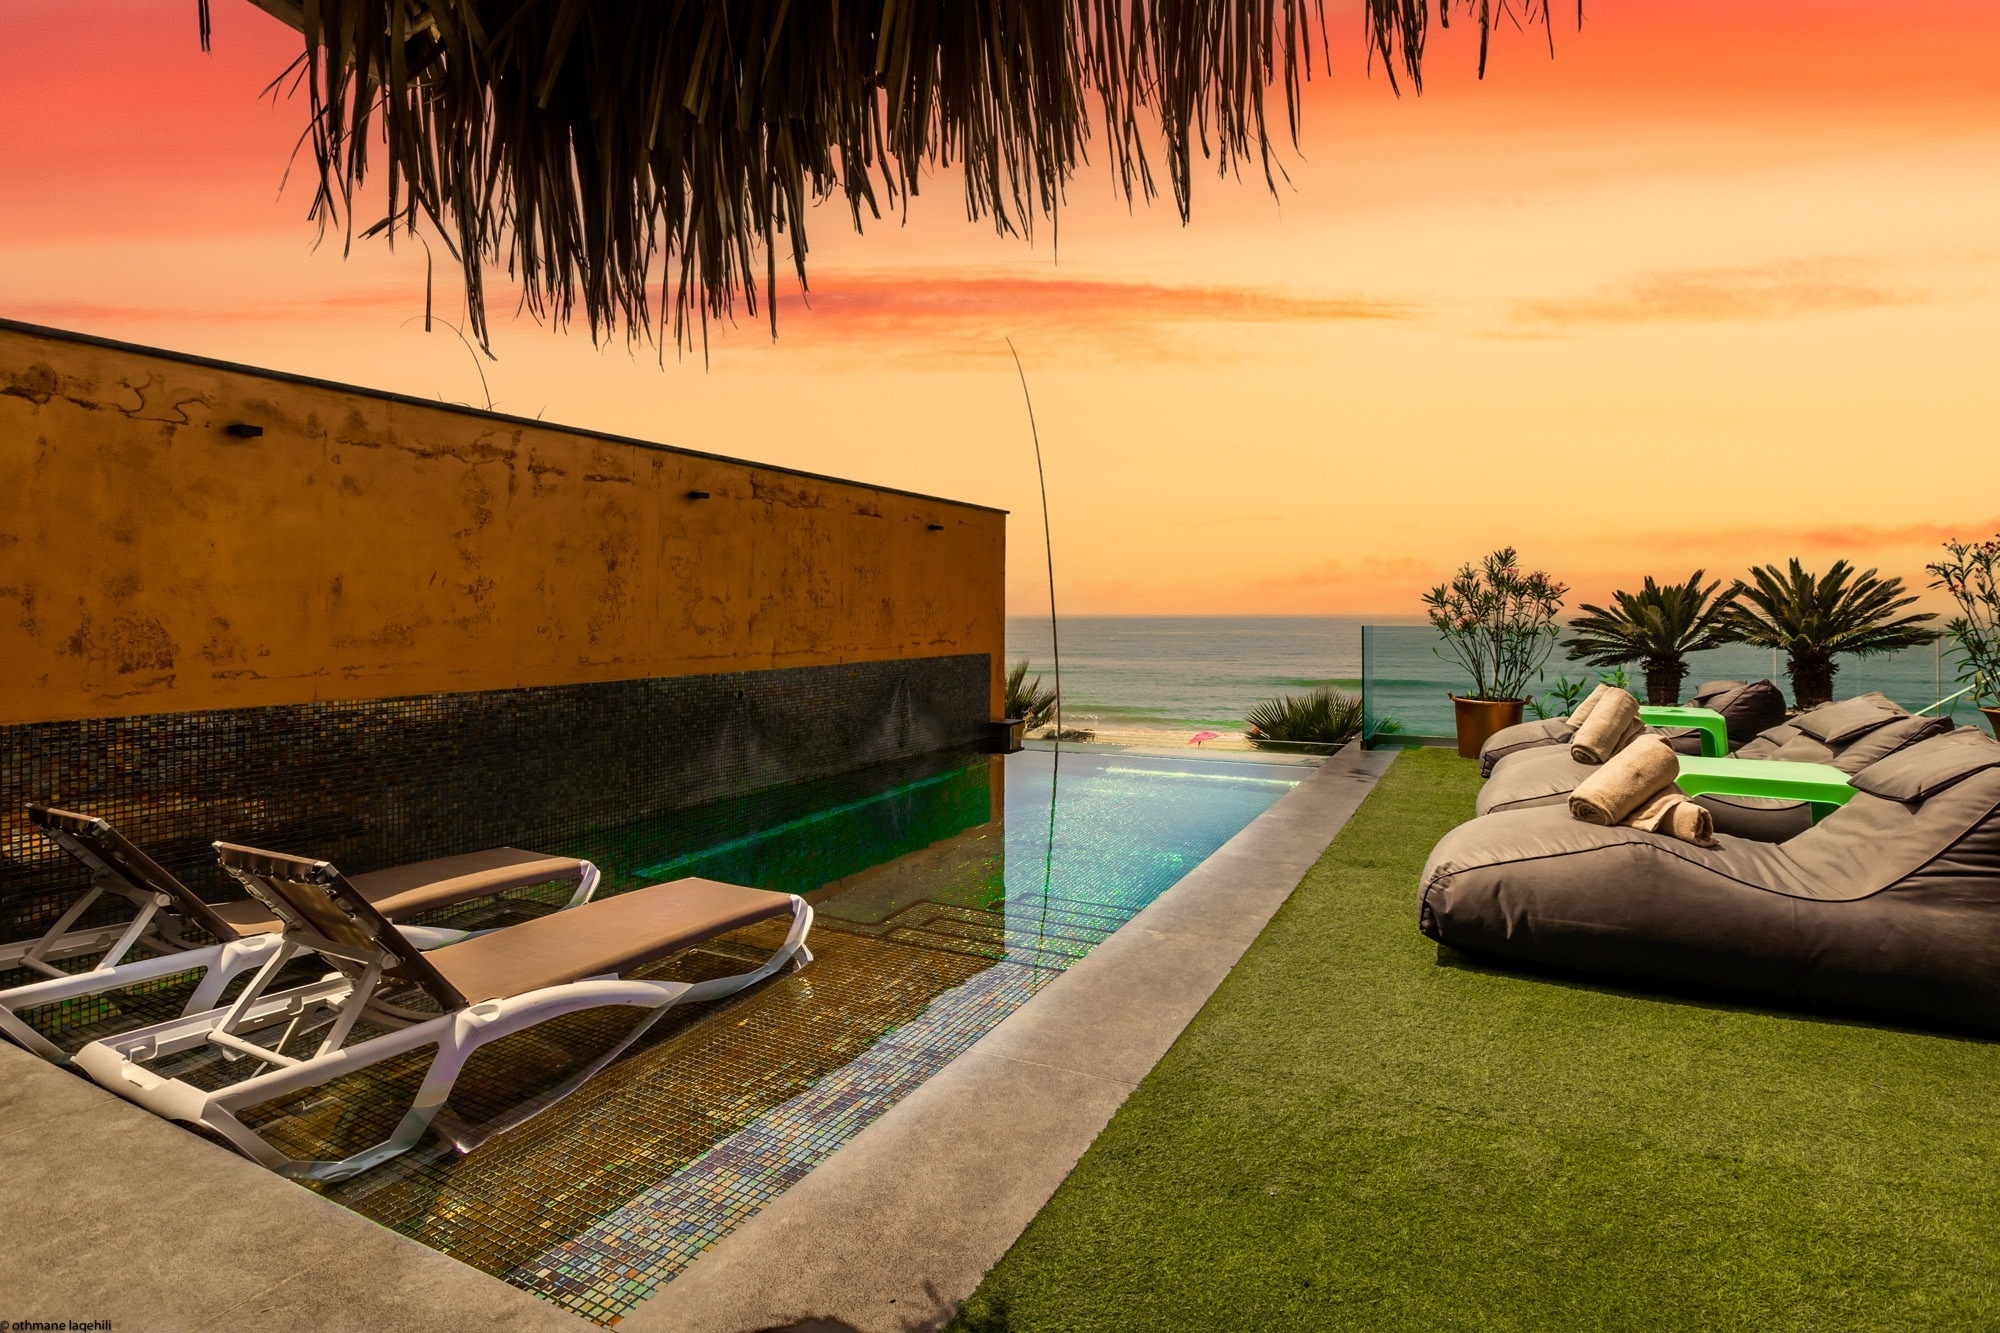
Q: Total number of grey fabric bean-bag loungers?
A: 4